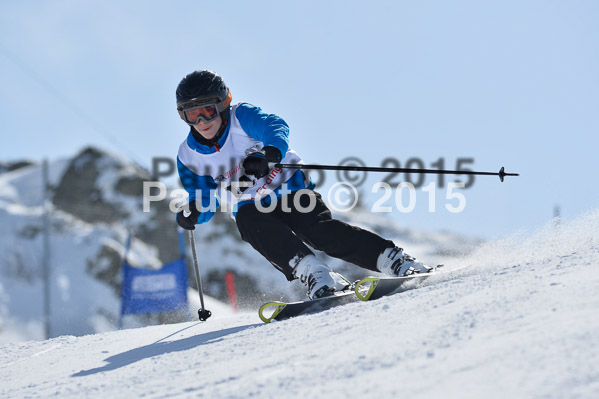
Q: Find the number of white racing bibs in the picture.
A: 1